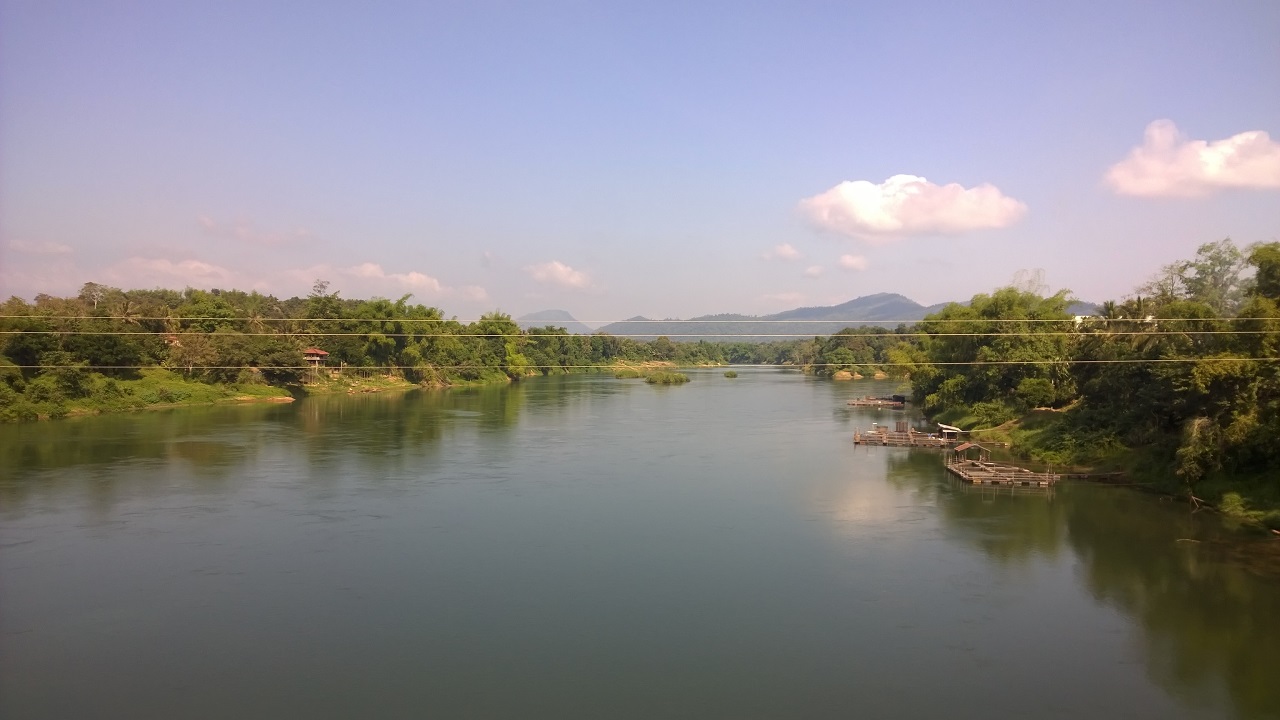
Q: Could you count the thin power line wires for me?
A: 3